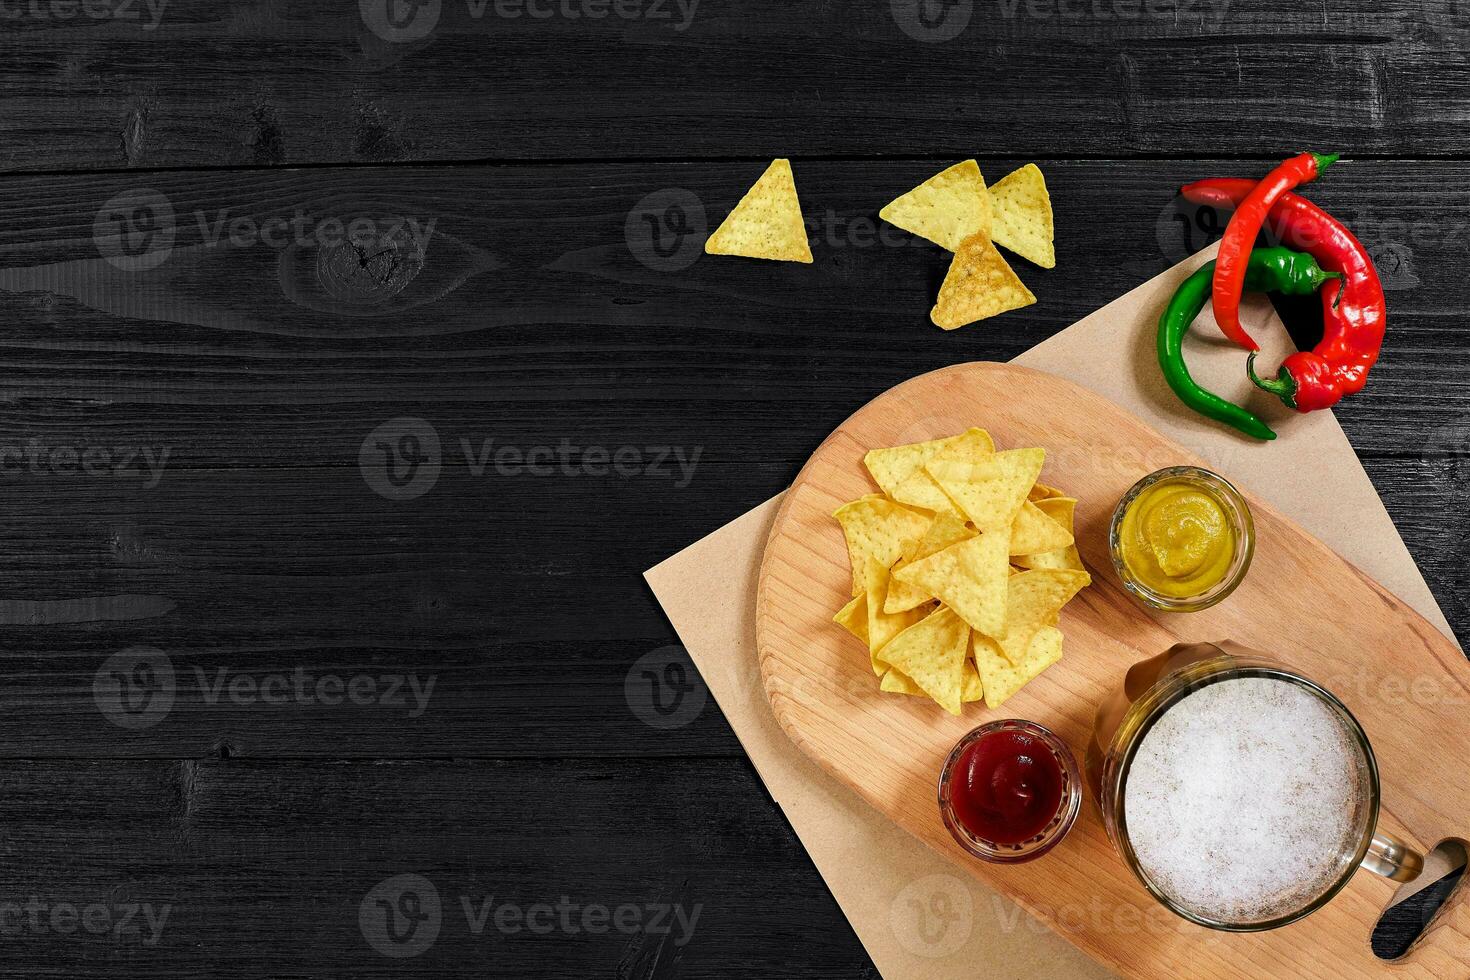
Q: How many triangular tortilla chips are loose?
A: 4